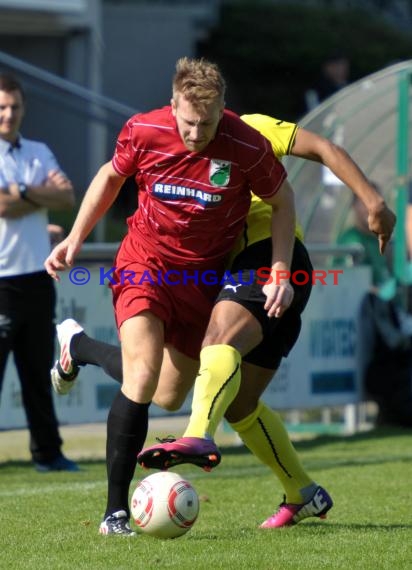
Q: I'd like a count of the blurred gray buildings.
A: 1